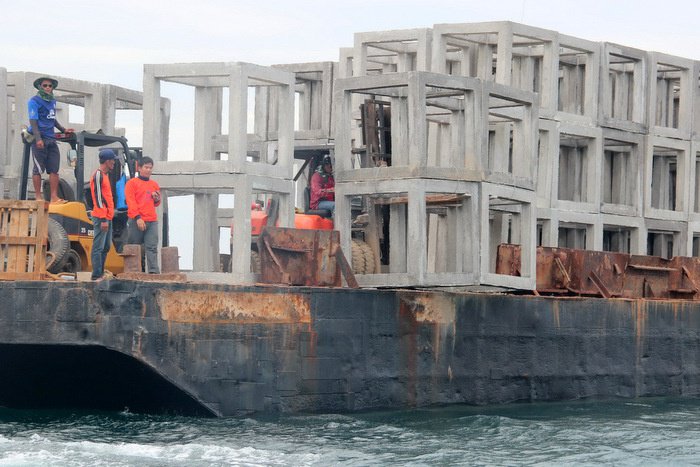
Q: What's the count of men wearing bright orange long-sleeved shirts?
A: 2